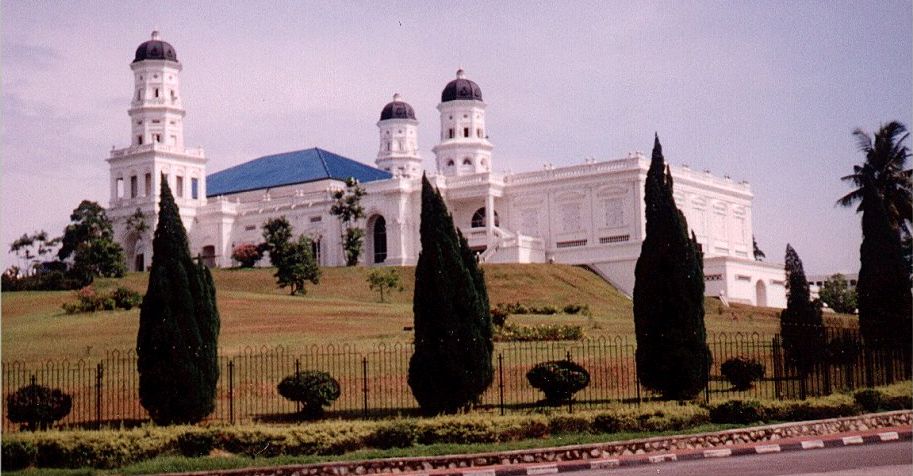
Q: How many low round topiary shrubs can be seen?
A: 4